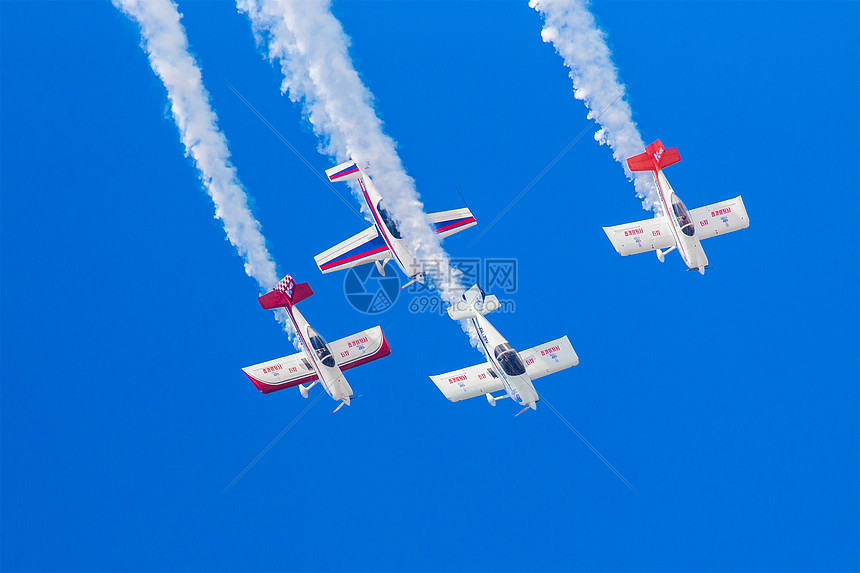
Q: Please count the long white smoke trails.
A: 3